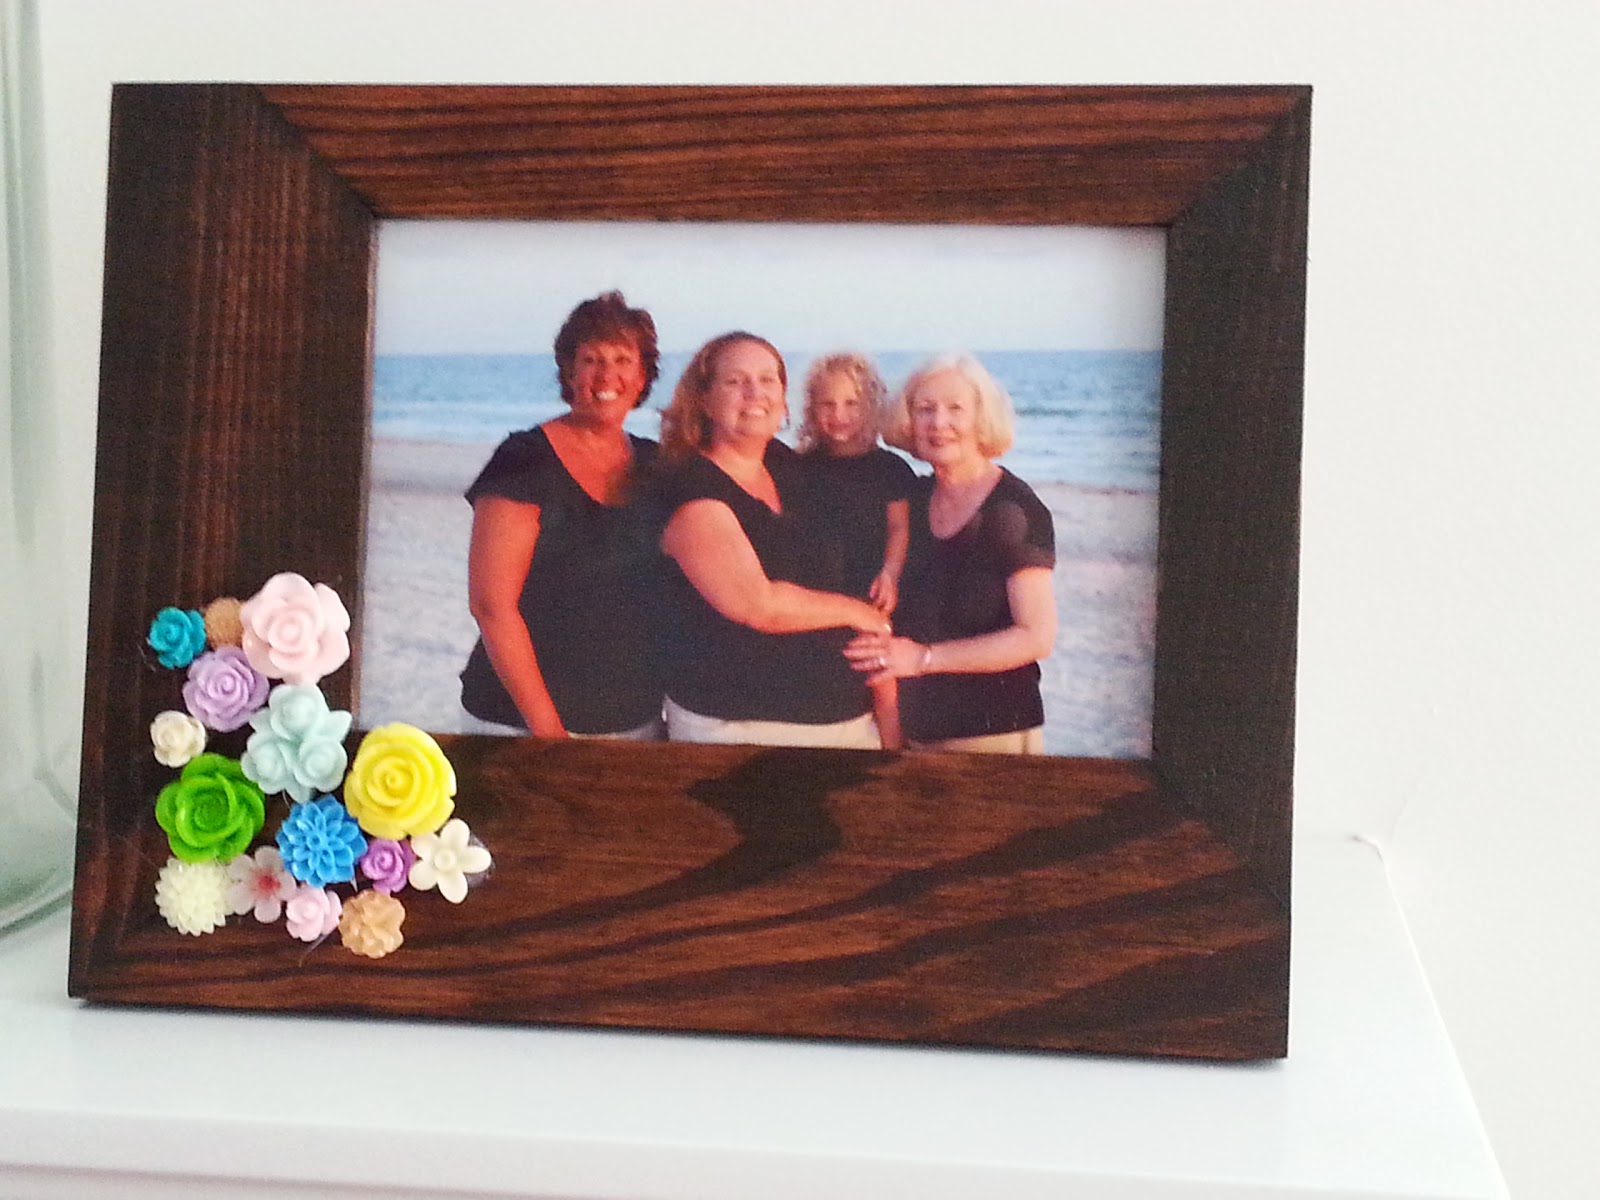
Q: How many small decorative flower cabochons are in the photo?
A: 15